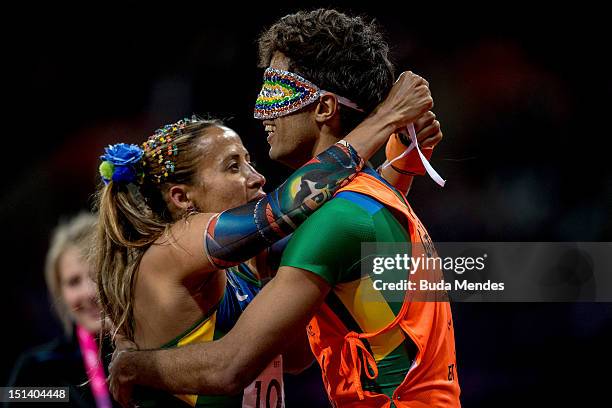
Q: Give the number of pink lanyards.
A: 1